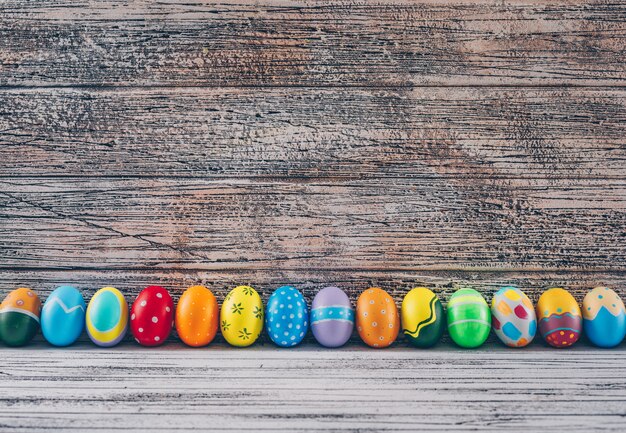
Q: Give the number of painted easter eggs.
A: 14